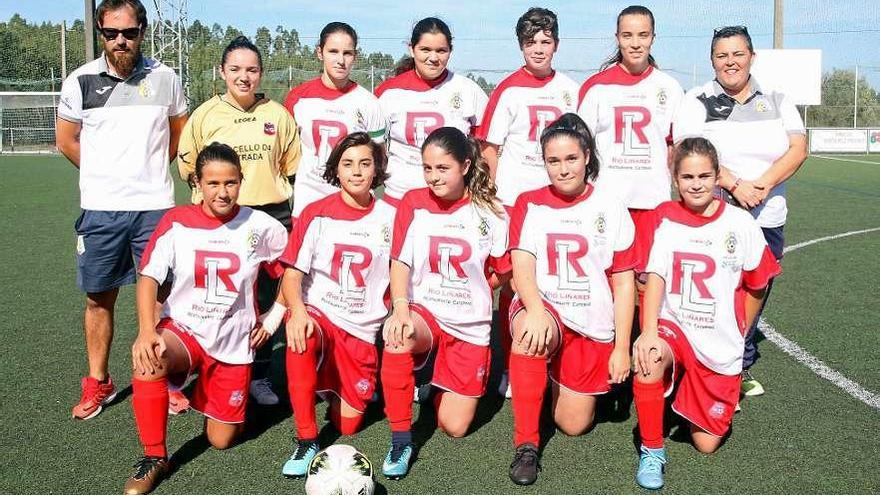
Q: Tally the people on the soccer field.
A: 12